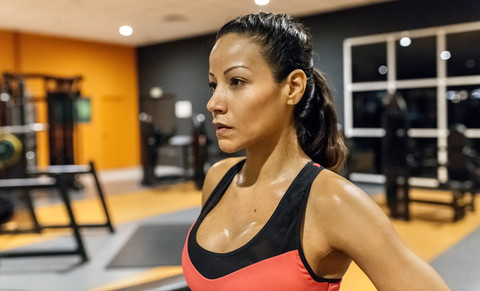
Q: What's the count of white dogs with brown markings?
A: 0